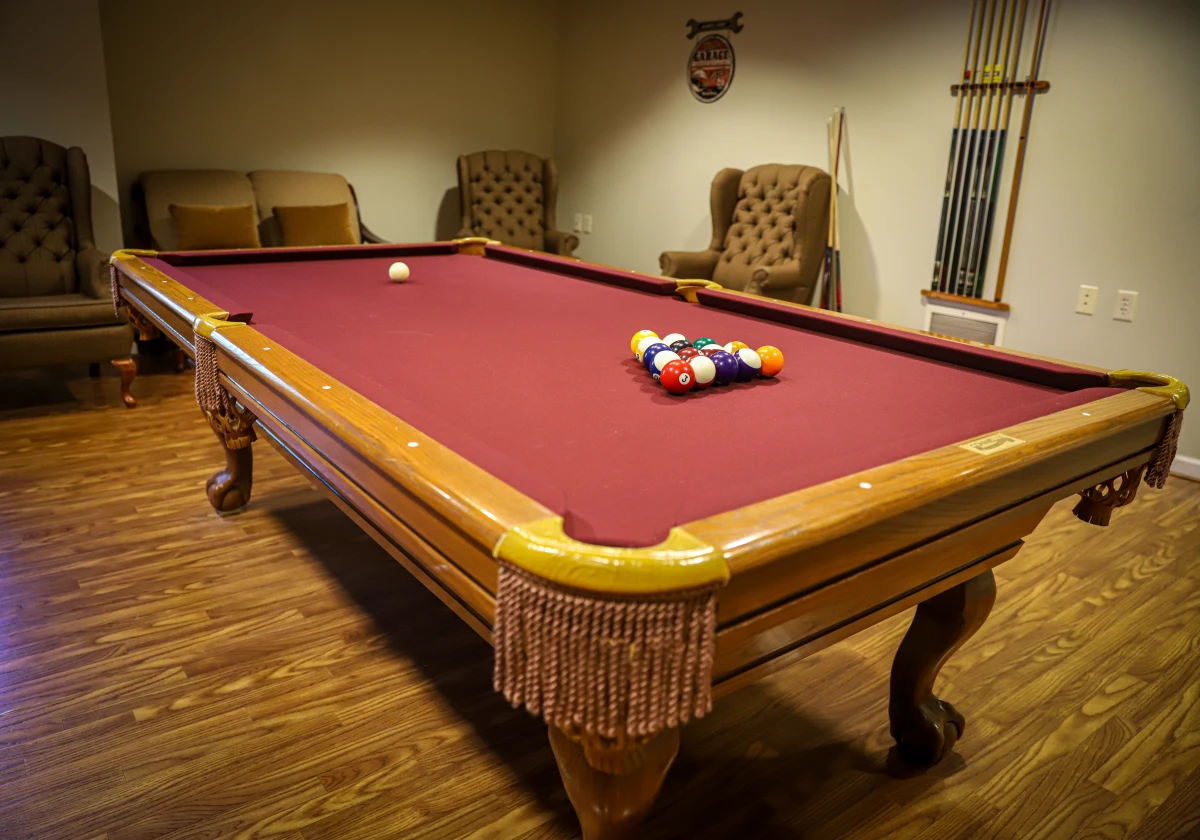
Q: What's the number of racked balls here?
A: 15